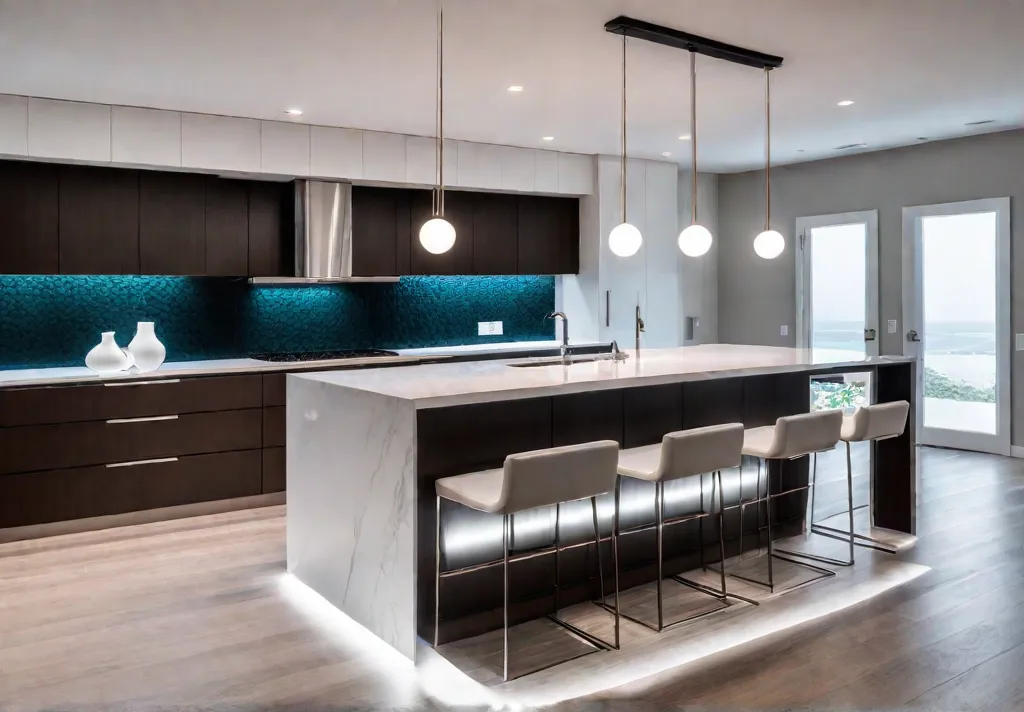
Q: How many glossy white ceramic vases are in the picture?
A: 2